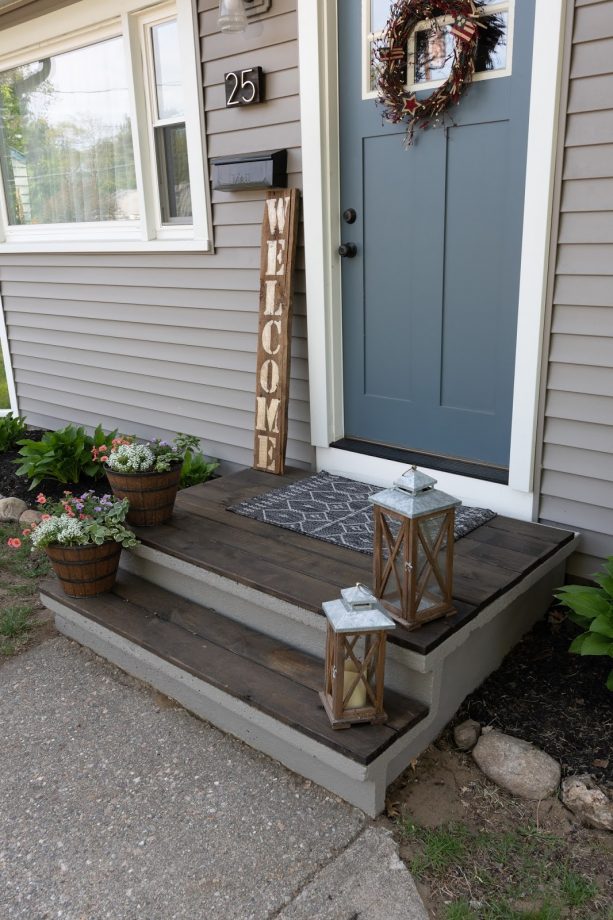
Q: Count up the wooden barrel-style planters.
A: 2